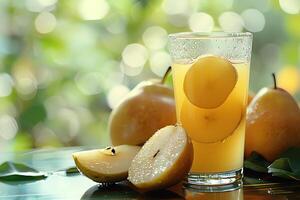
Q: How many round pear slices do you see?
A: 2